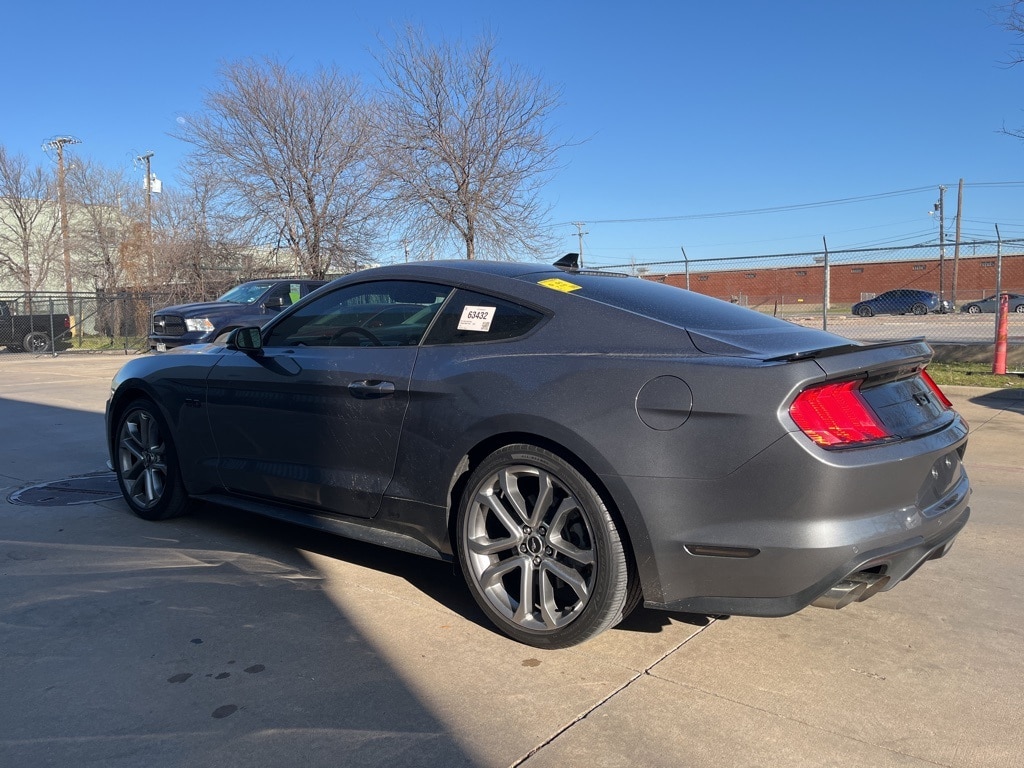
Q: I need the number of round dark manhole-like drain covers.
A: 1